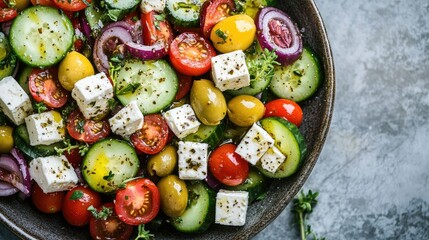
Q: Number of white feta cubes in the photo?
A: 12